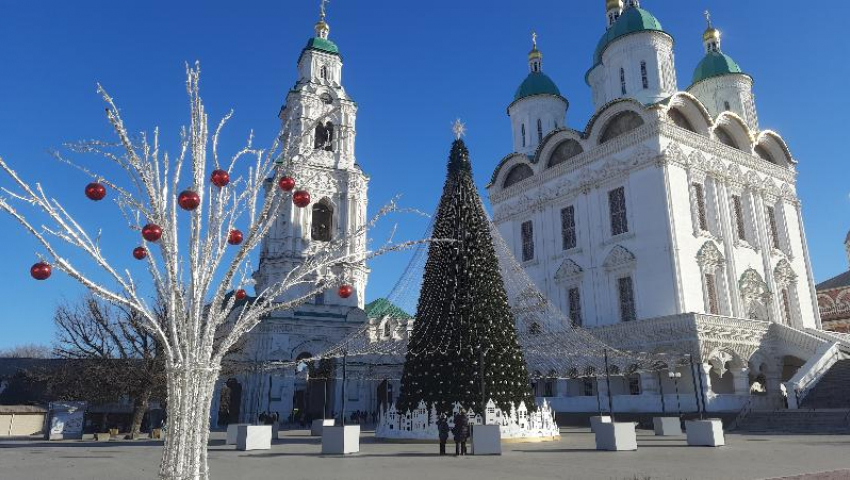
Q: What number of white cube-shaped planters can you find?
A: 9